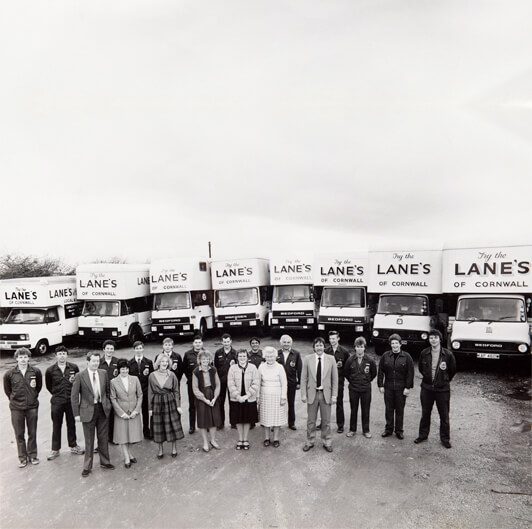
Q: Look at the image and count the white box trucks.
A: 8